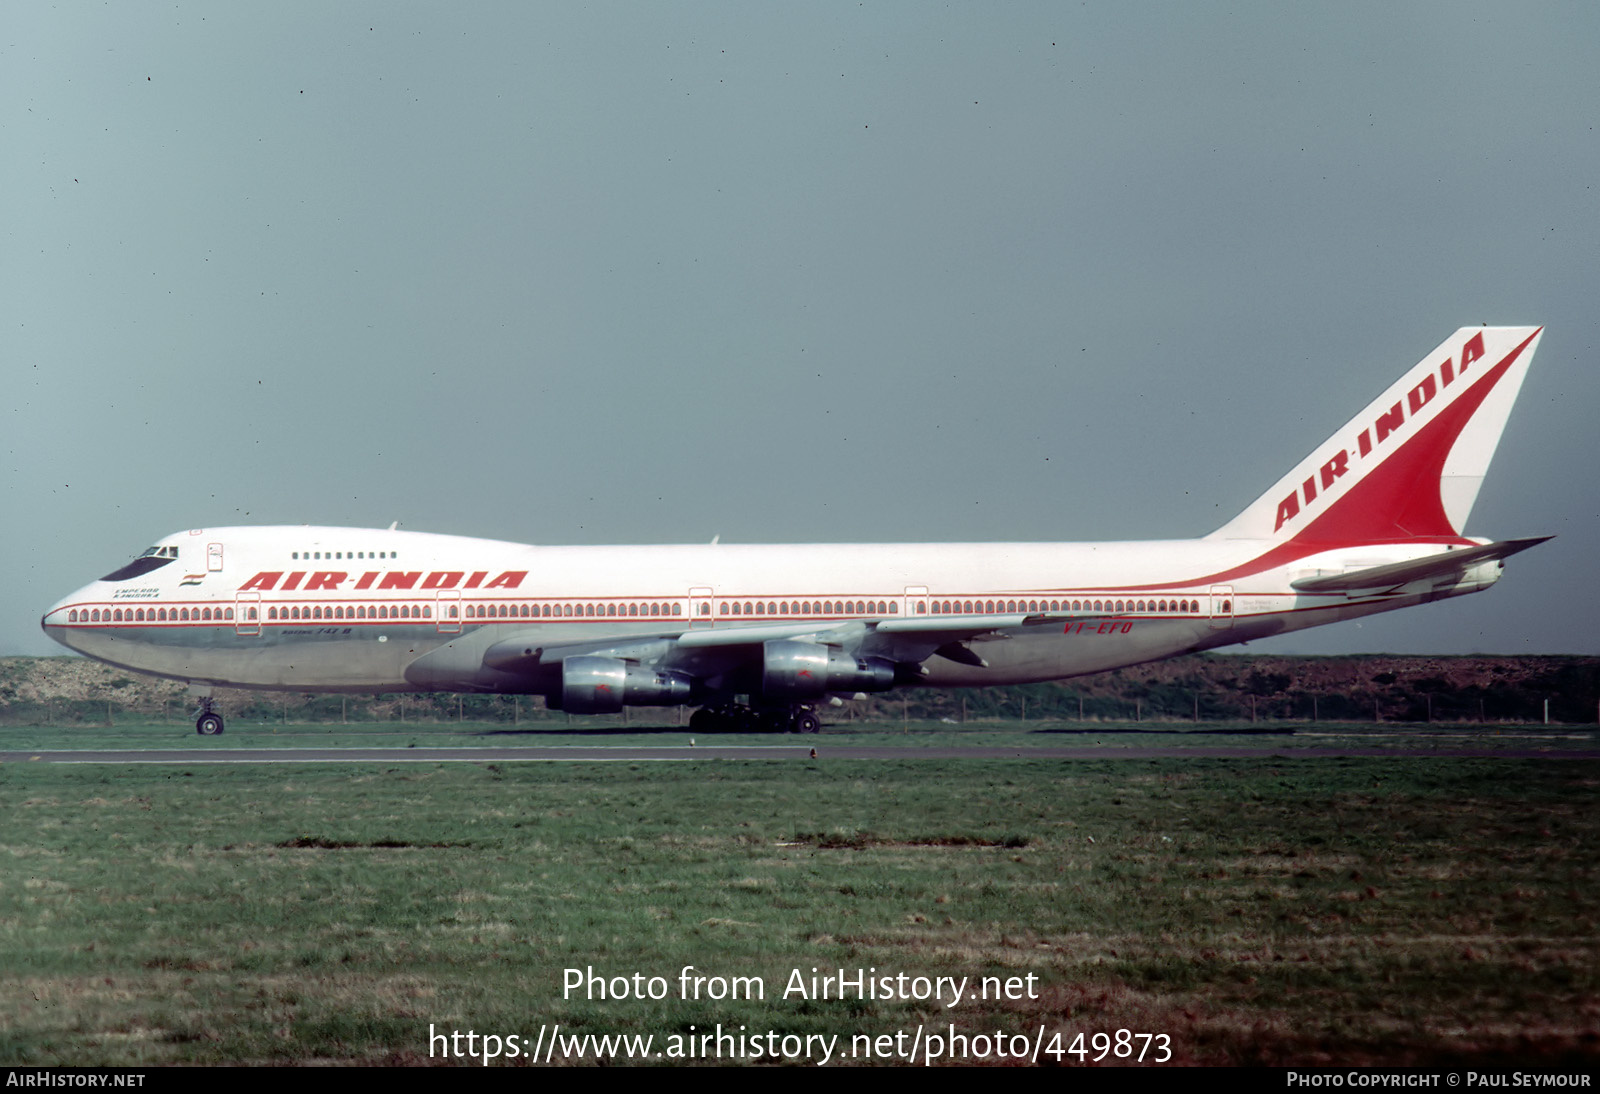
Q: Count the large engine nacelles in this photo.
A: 2